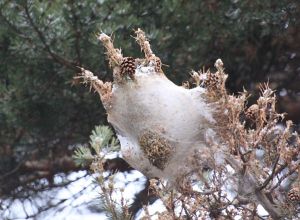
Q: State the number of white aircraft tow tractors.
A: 0